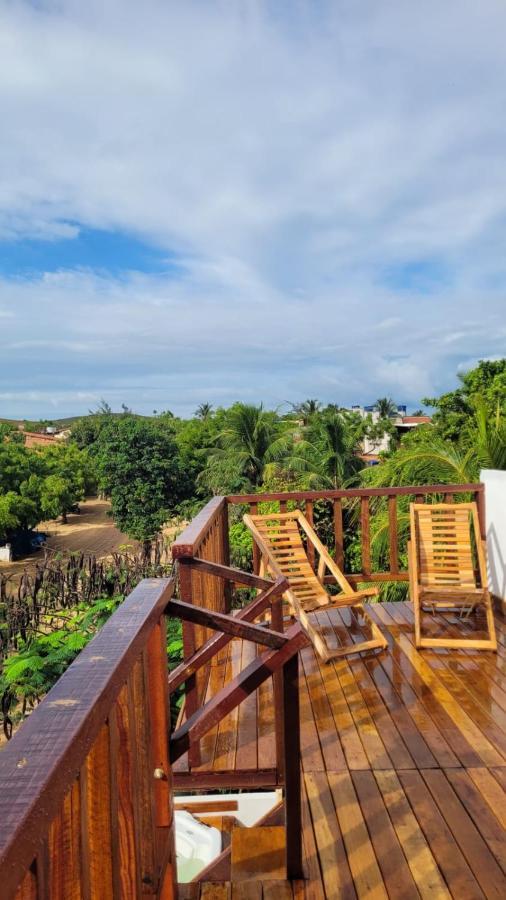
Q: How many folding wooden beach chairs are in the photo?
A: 2